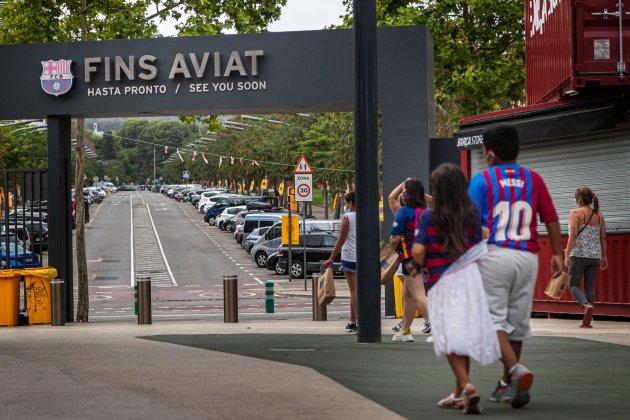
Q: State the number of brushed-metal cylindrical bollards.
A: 4